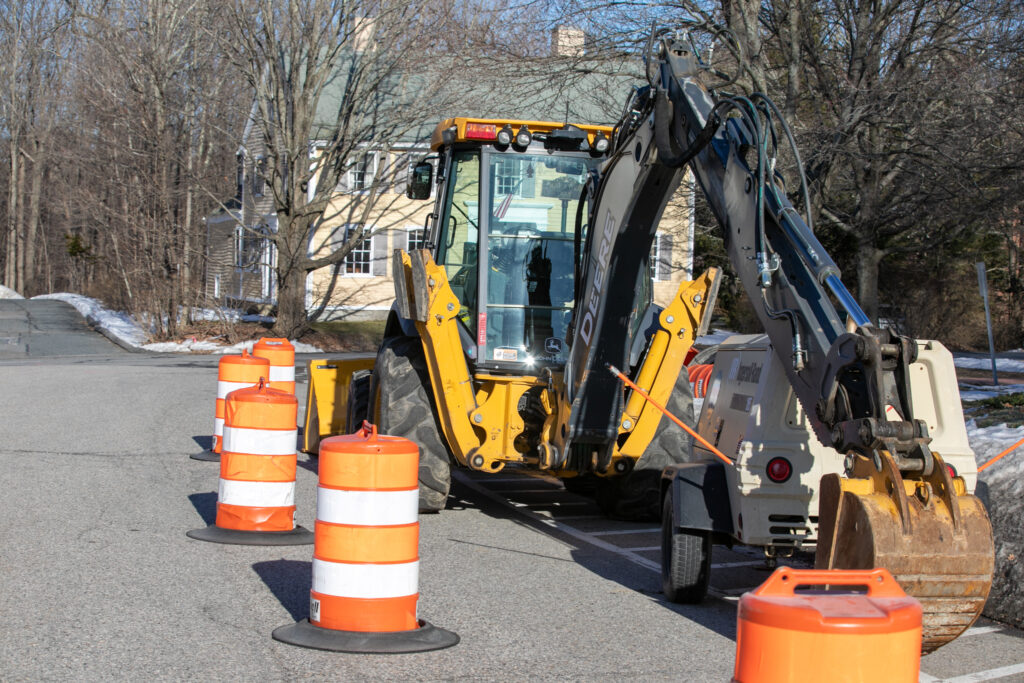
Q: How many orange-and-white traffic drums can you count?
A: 5